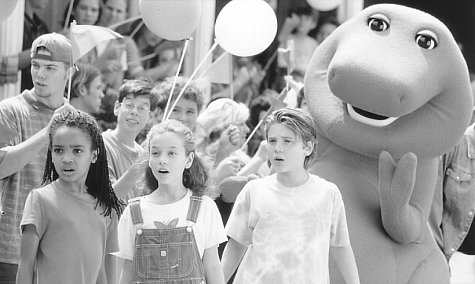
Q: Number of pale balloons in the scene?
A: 4